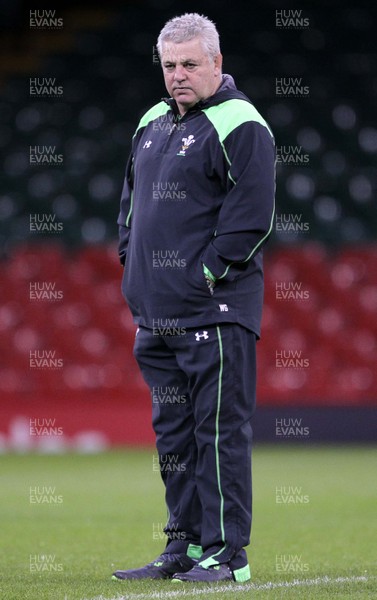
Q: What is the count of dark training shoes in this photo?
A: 2